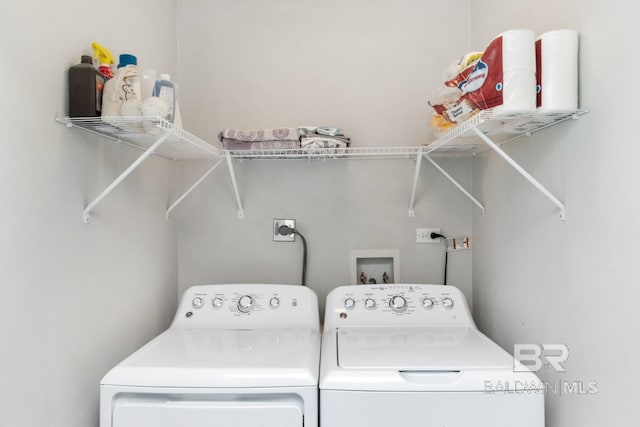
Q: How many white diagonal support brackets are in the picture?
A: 6